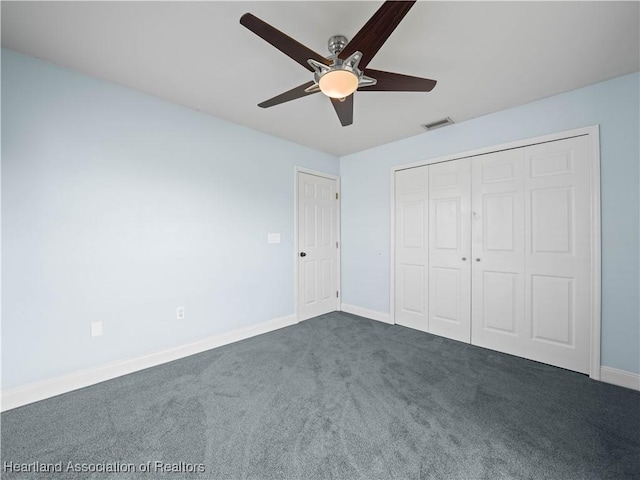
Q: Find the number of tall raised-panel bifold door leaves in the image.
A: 4